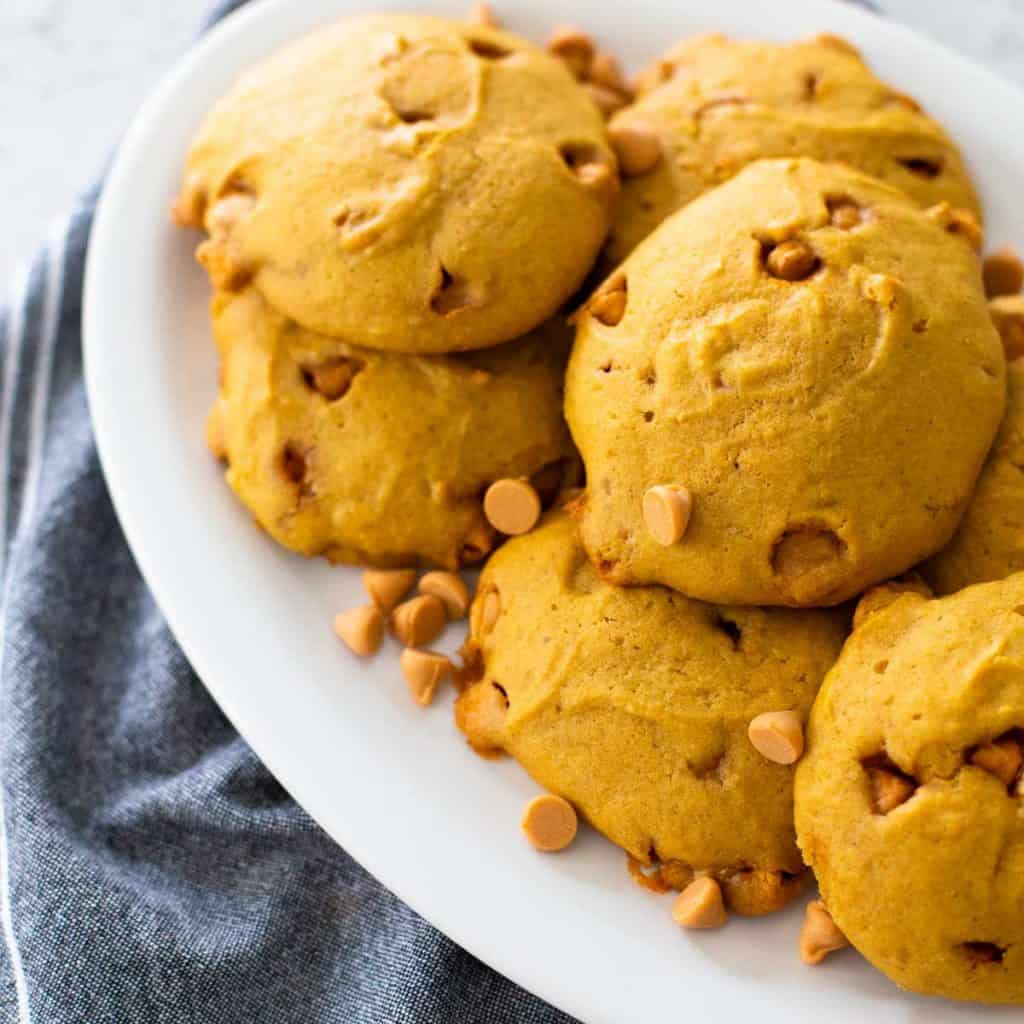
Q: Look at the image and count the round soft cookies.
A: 7